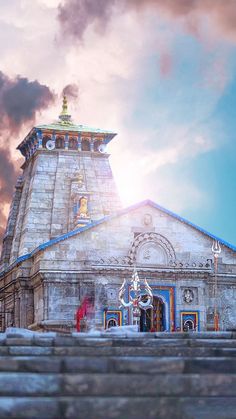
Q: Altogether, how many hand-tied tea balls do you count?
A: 0